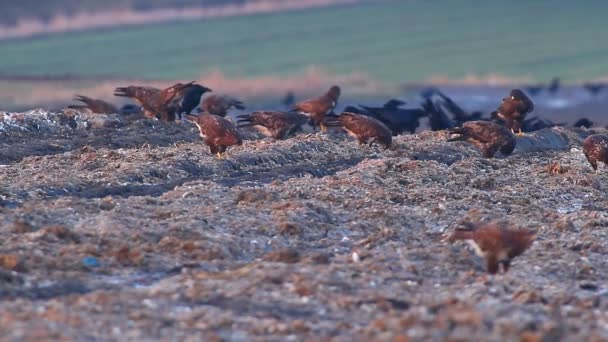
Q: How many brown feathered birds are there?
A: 12